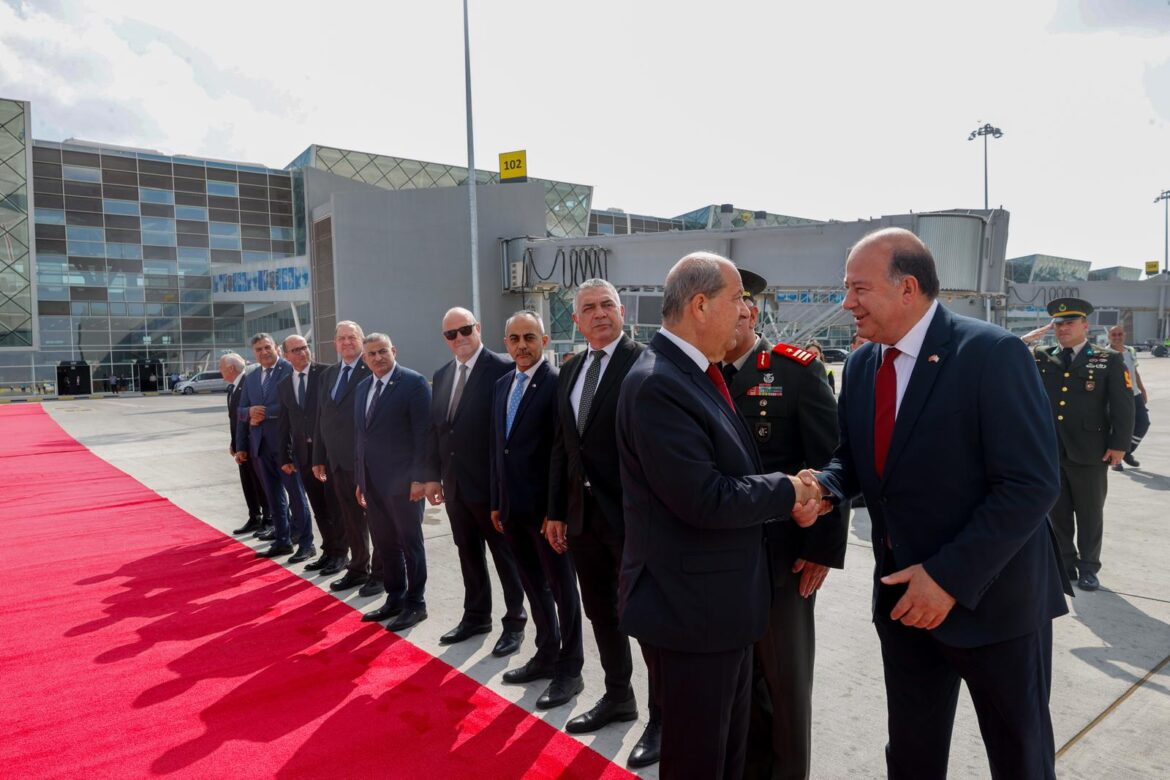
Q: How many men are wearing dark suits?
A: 10